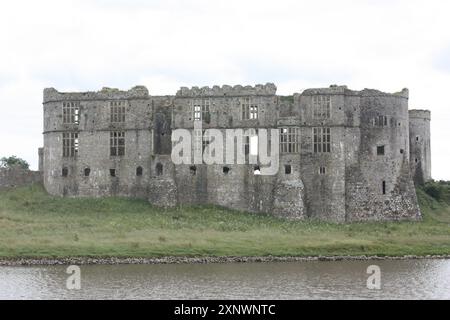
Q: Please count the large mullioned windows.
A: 11